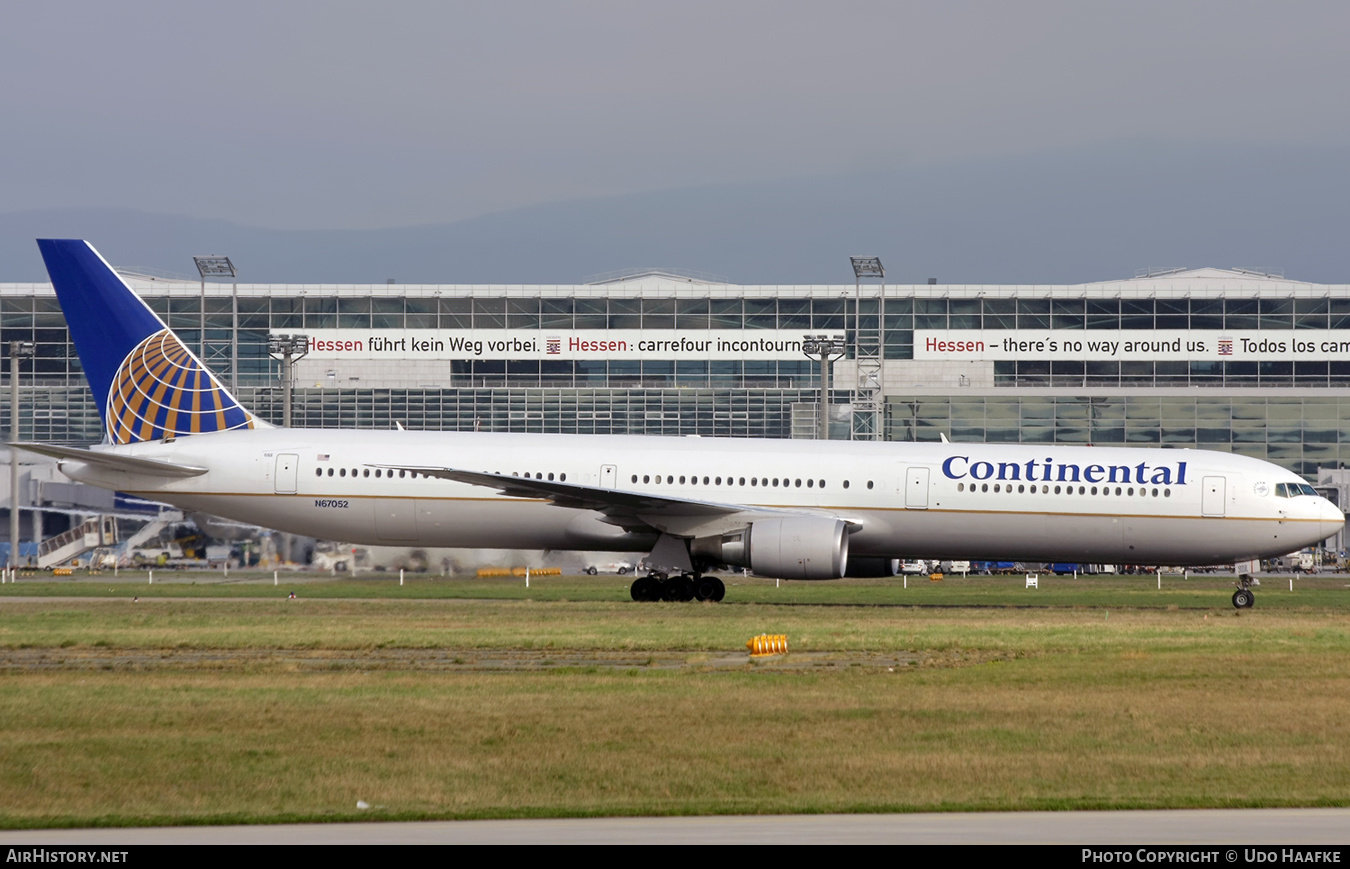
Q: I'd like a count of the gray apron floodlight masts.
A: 5